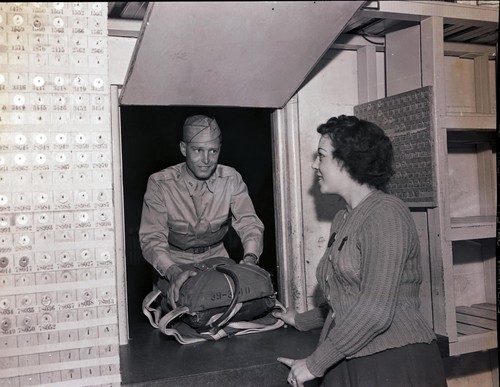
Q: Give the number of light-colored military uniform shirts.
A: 1